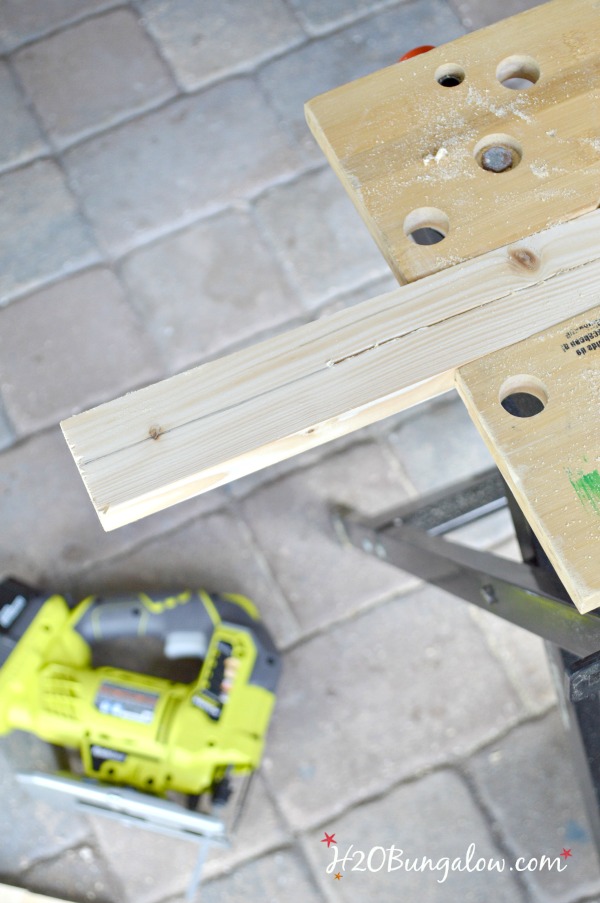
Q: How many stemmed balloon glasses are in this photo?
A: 0